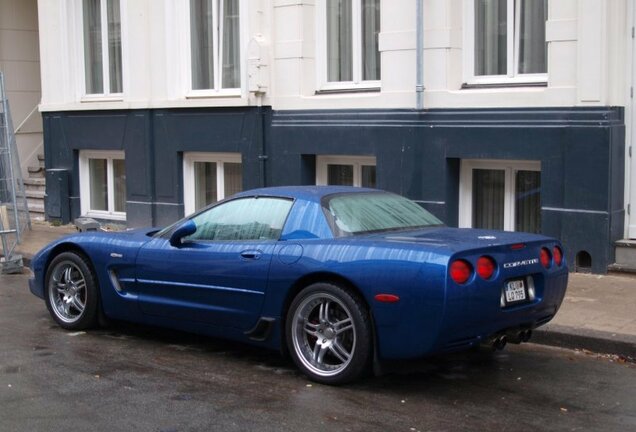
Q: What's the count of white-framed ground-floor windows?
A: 4